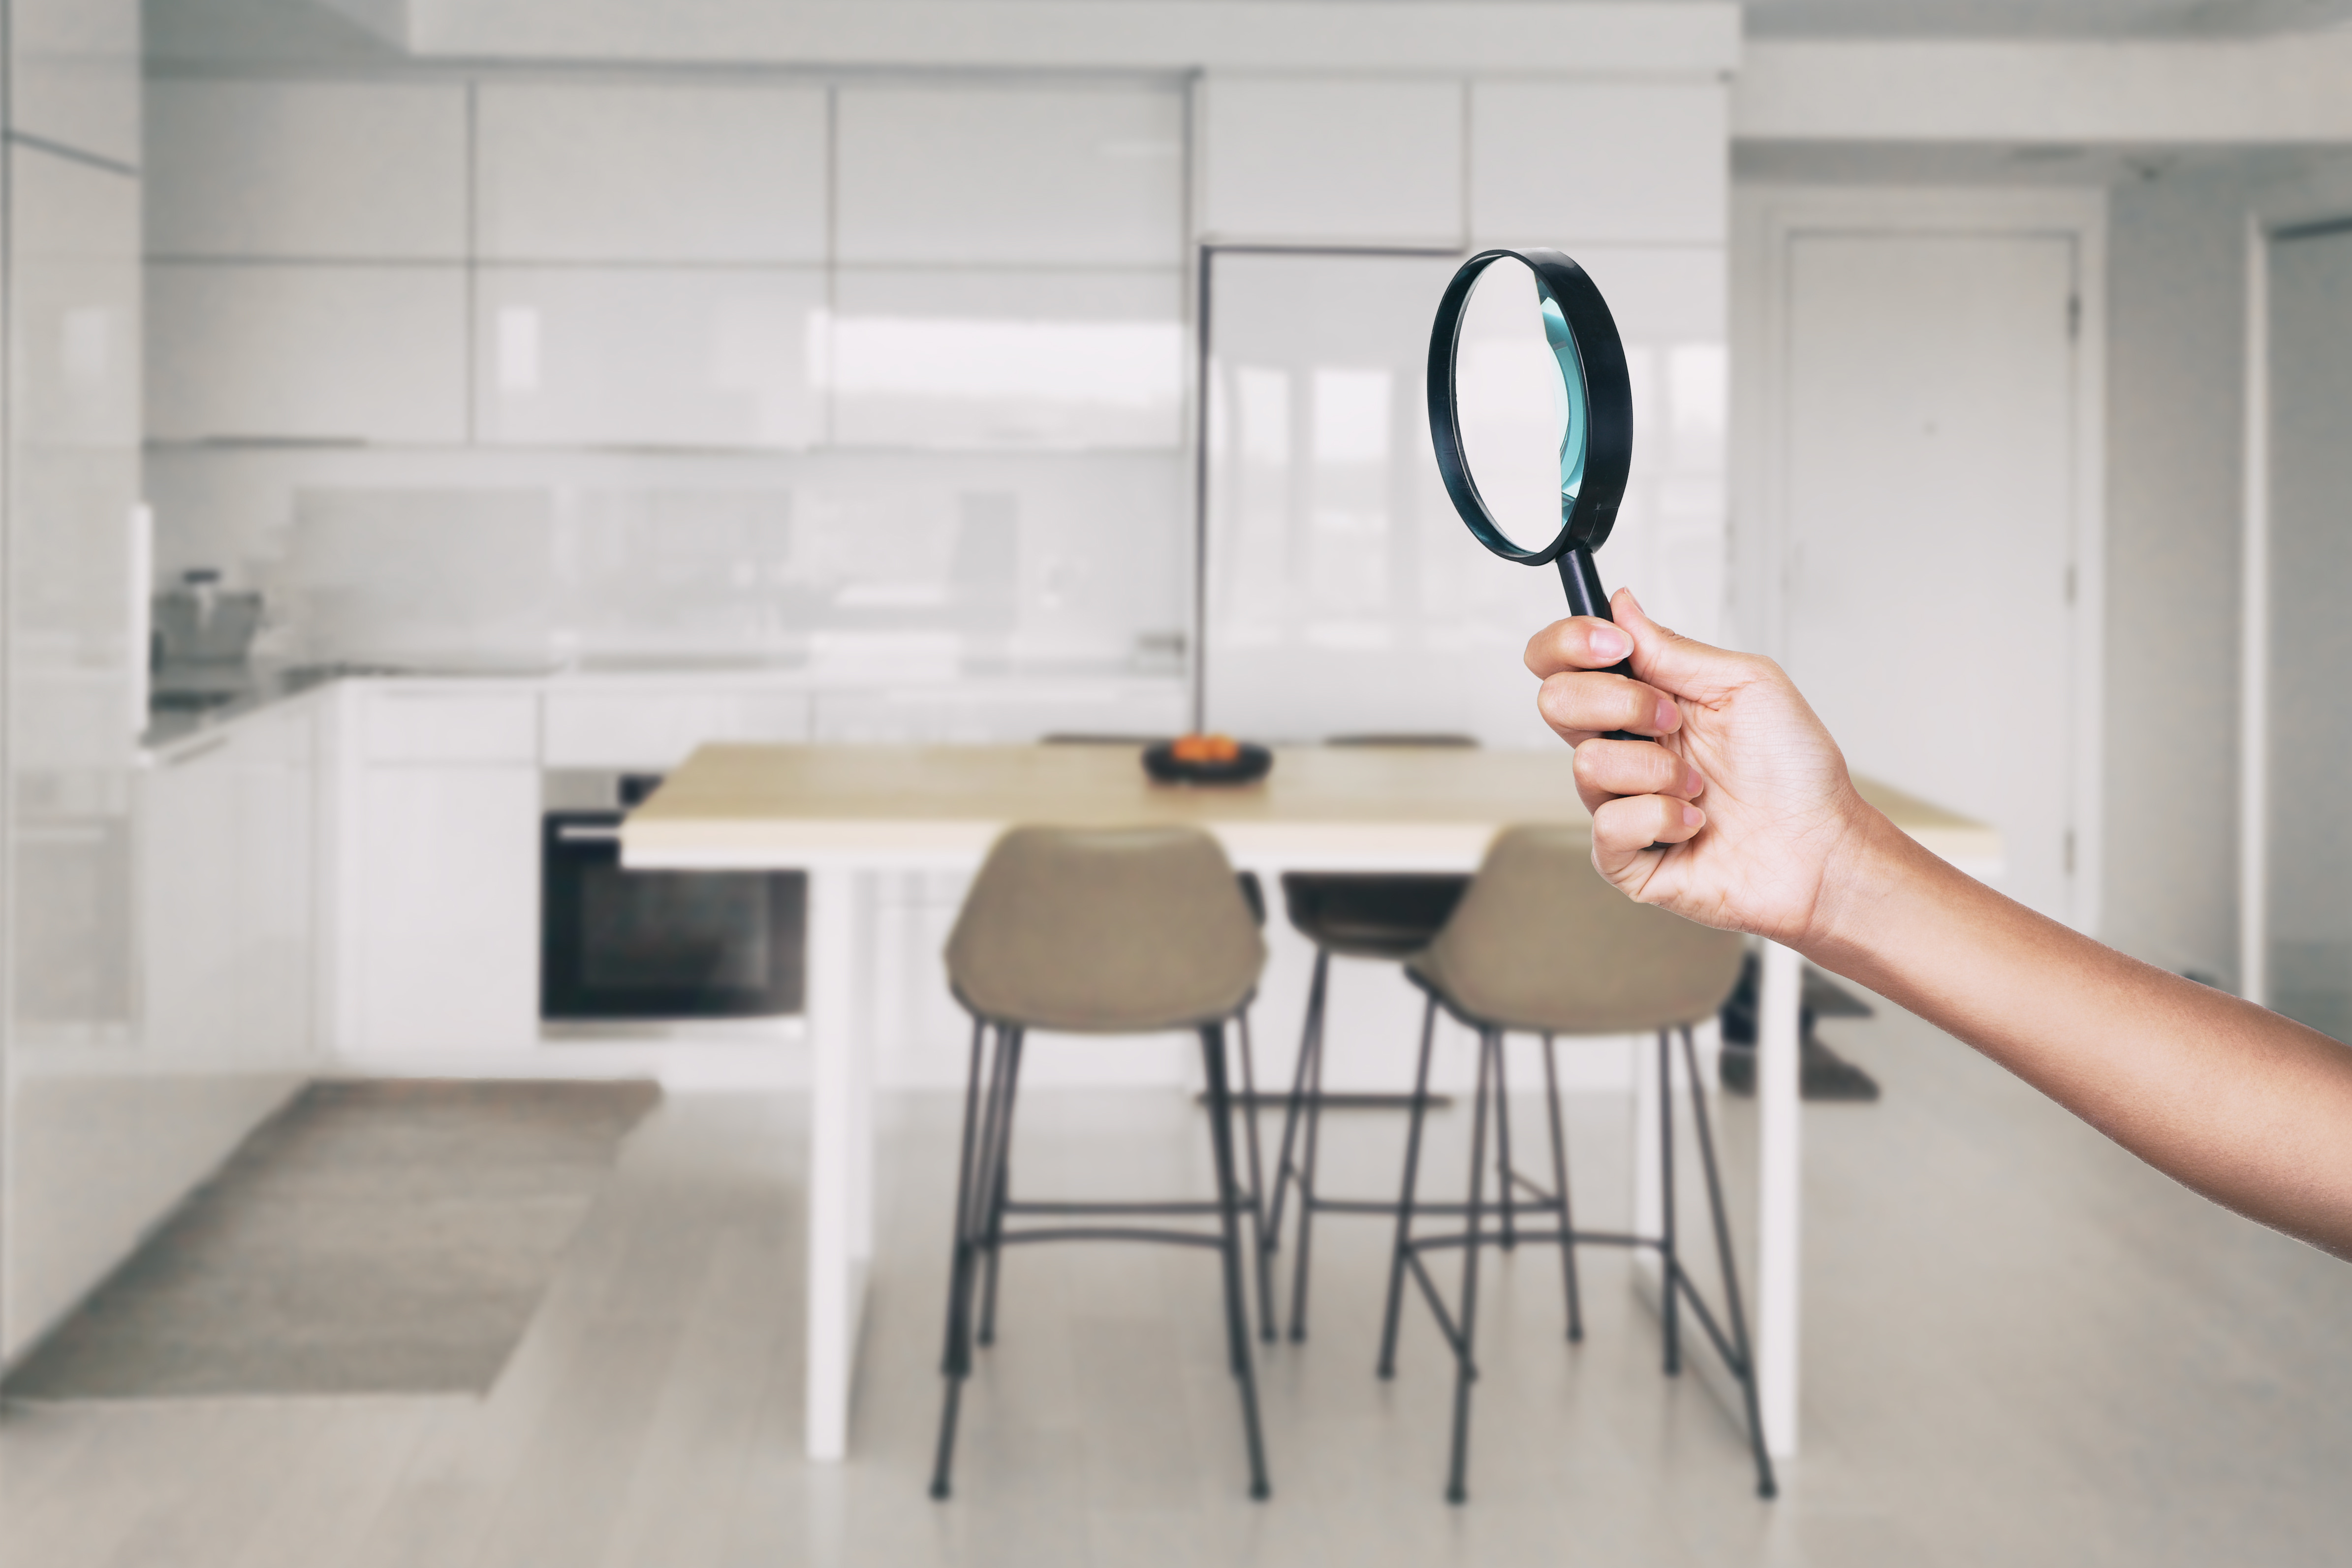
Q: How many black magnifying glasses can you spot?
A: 1